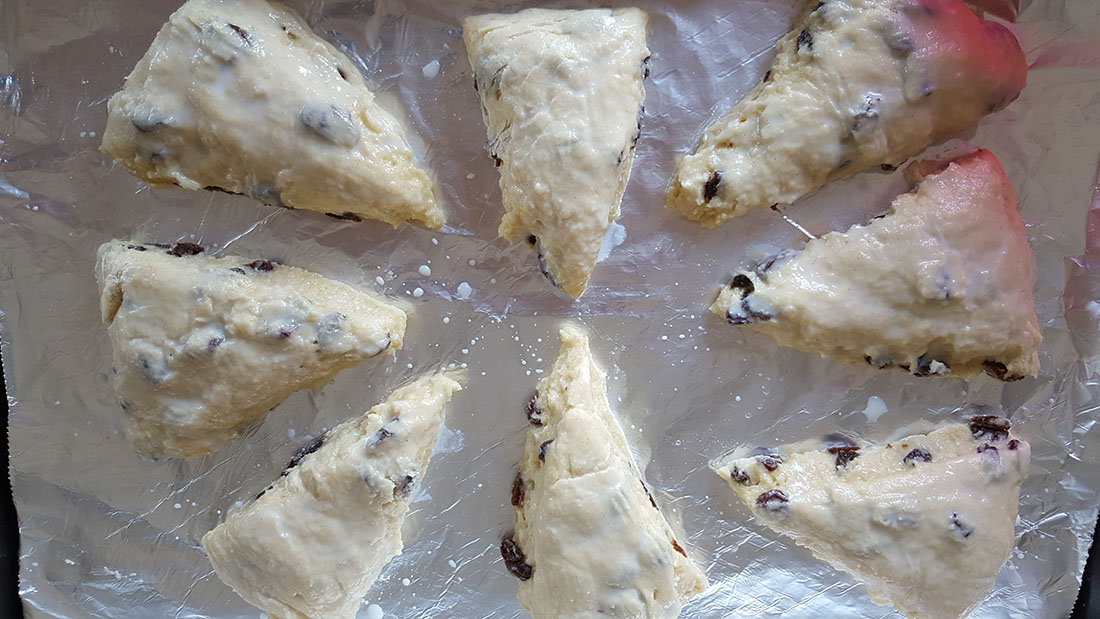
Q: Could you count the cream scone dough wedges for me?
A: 8